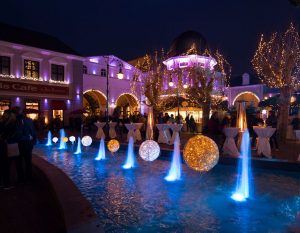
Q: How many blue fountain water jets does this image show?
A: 7